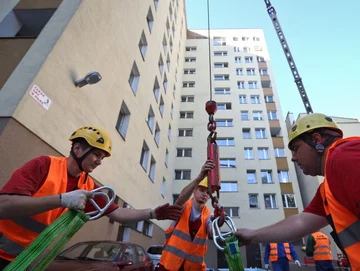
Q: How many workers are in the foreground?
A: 3